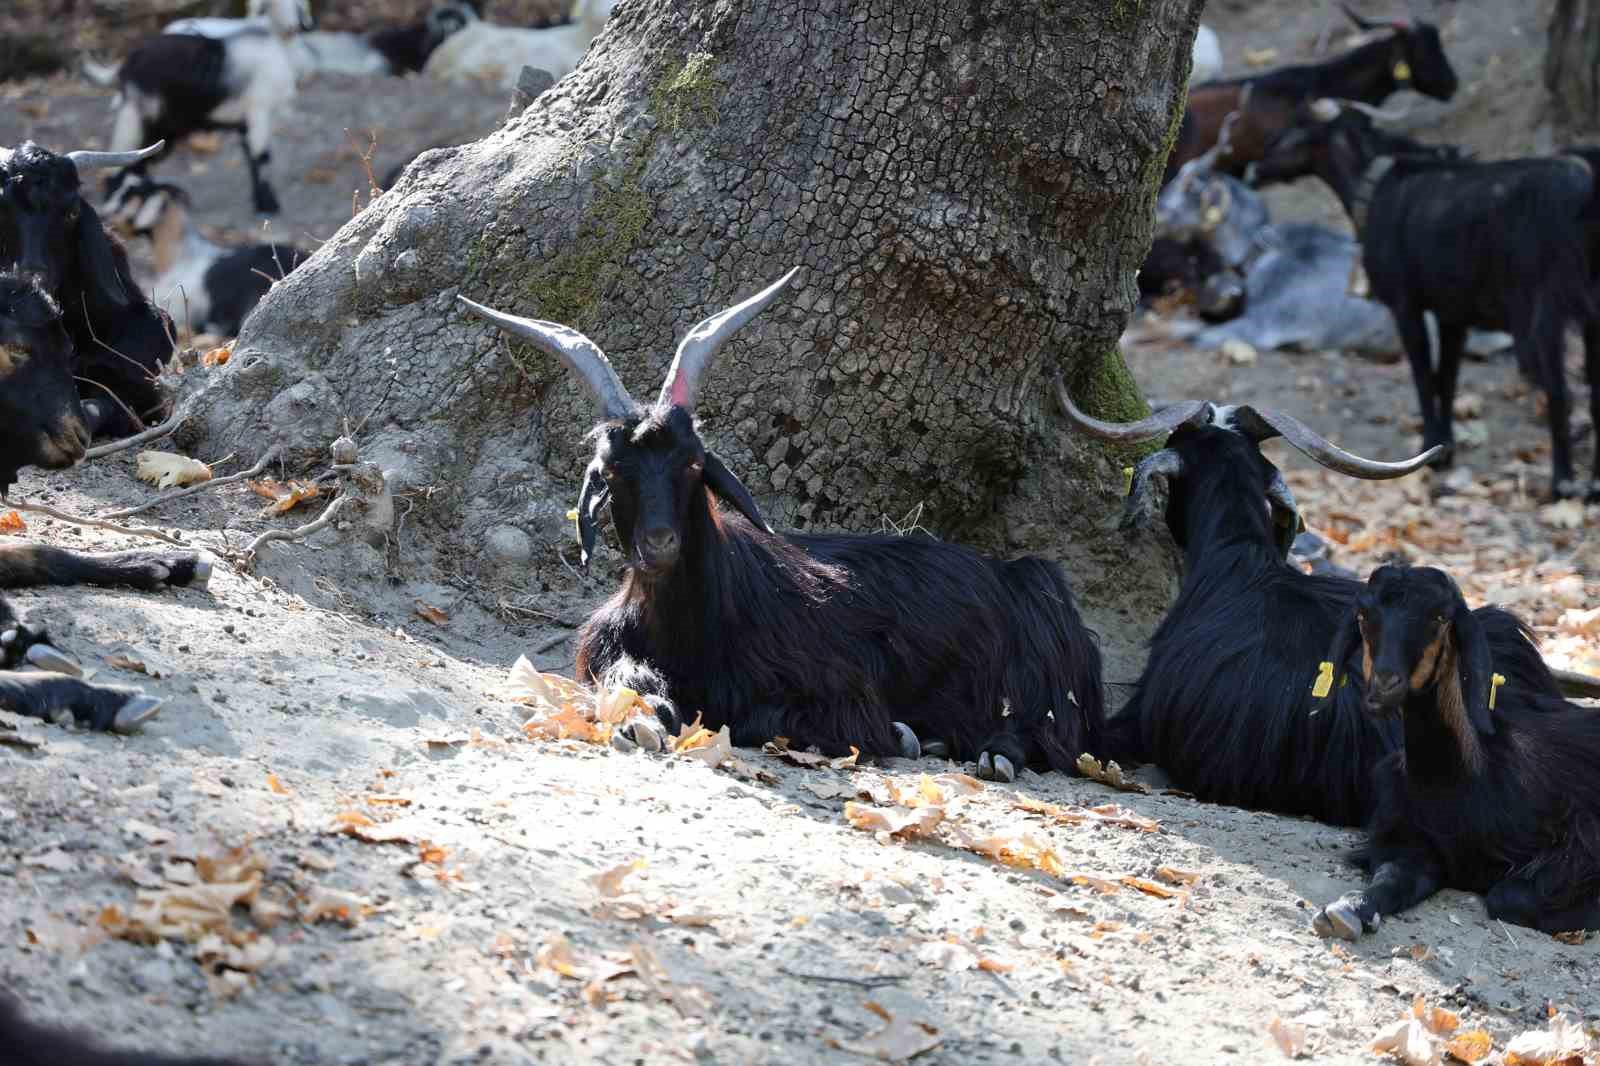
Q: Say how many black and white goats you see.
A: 2